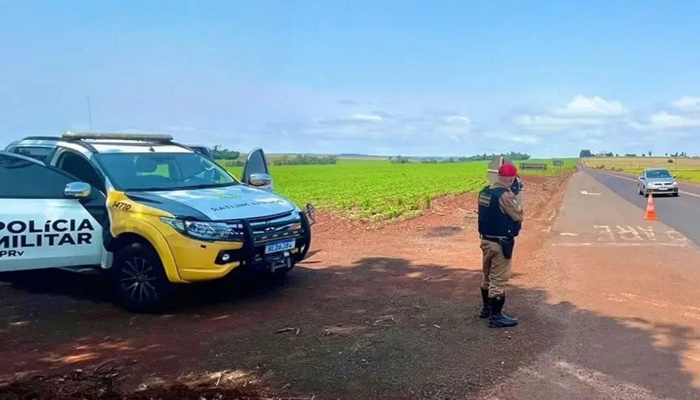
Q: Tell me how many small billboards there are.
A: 2